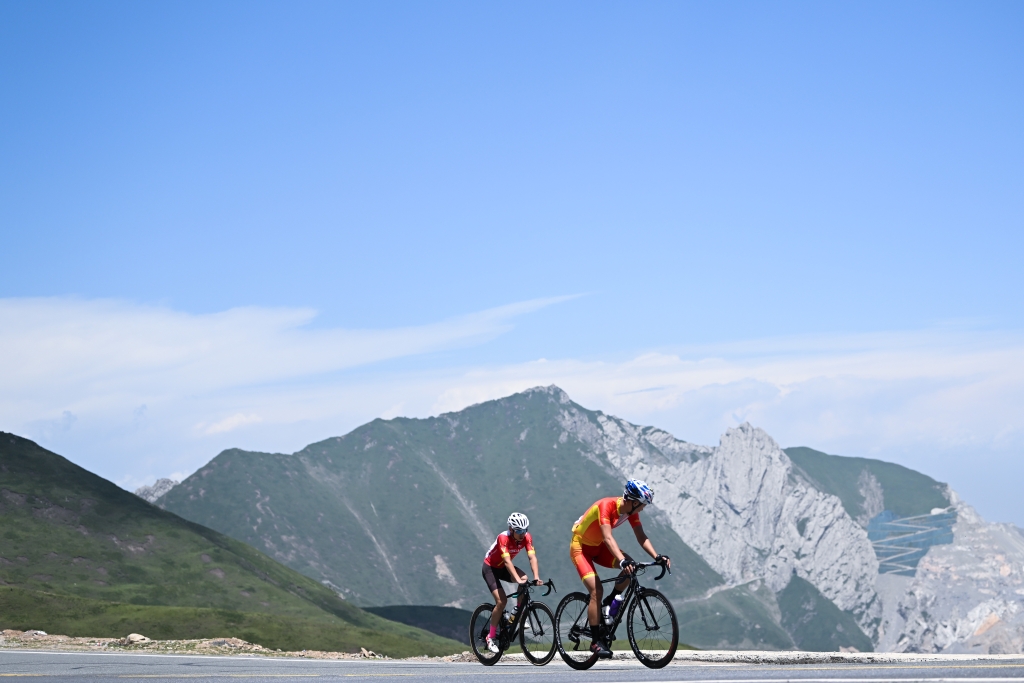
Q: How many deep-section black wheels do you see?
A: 4